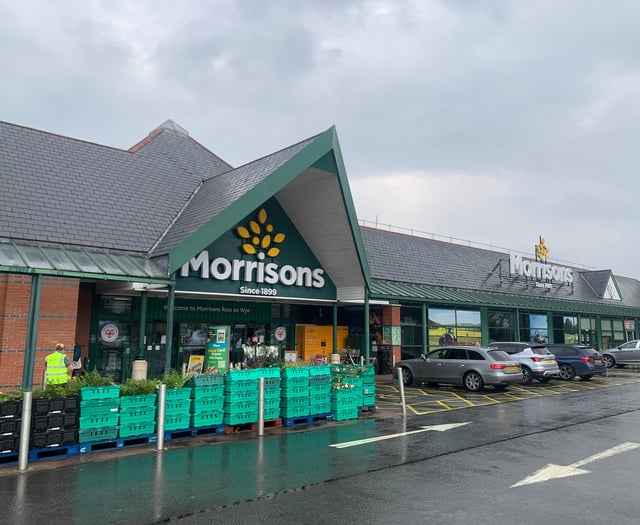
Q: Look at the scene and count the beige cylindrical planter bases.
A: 2